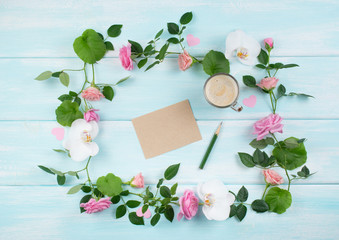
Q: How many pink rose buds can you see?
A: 11